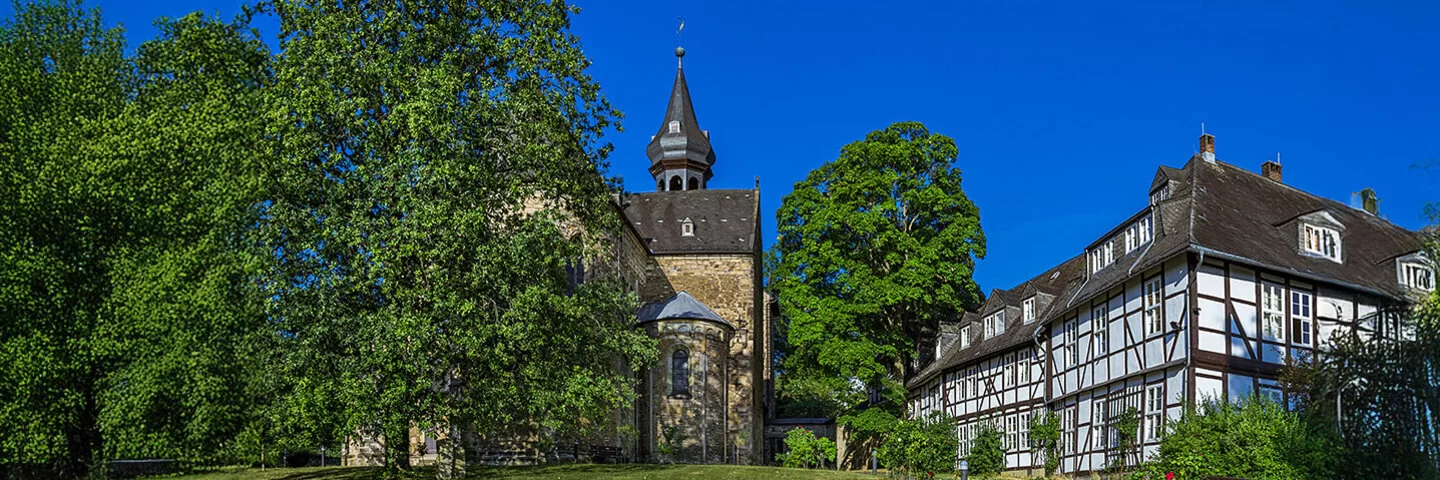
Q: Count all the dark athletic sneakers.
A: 0